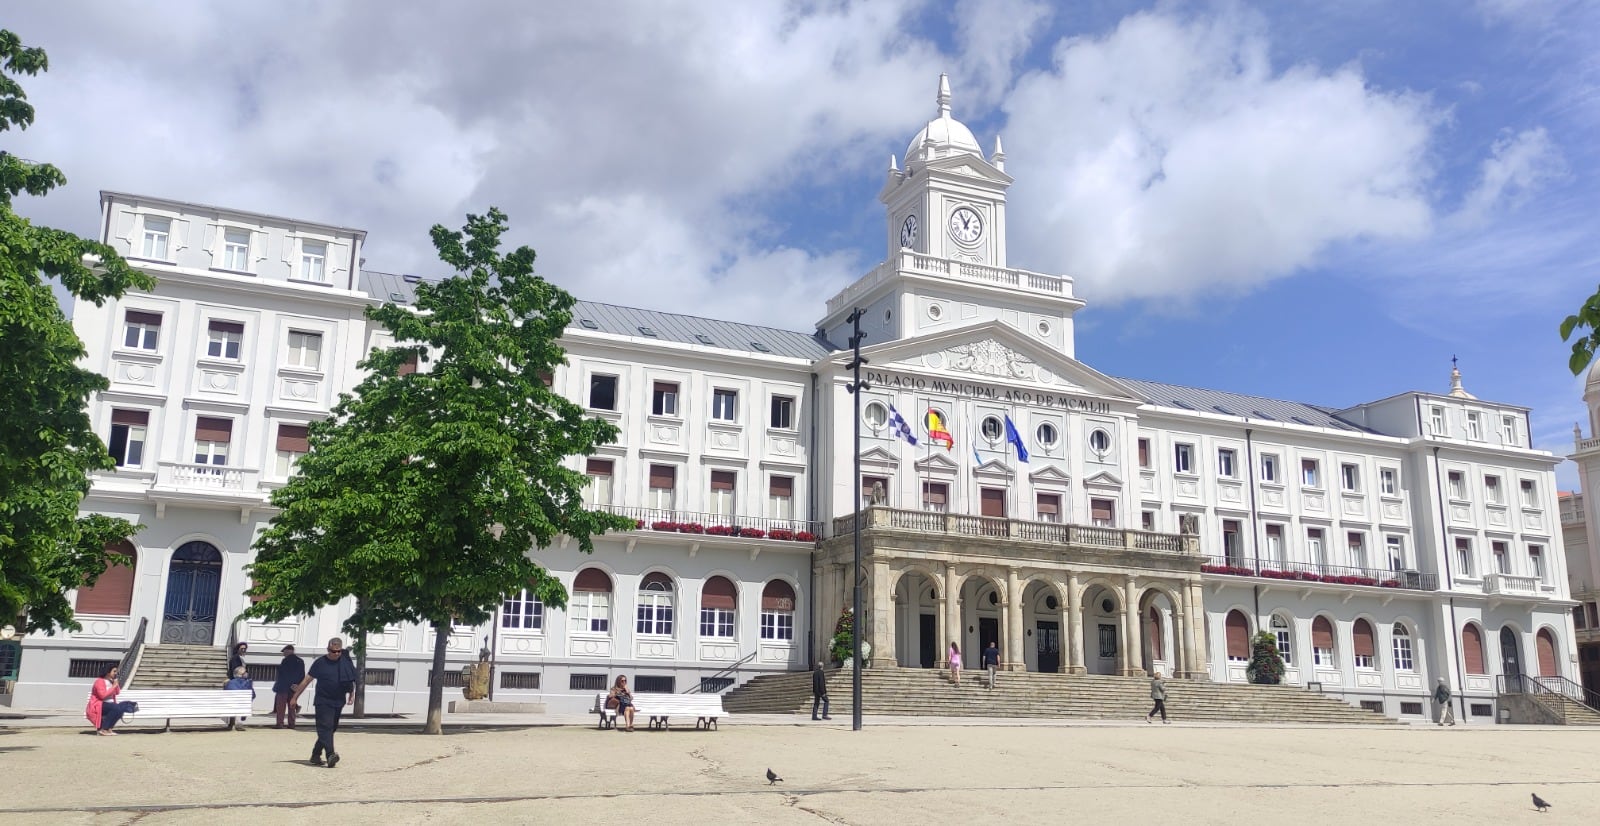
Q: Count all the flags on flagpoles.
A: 4